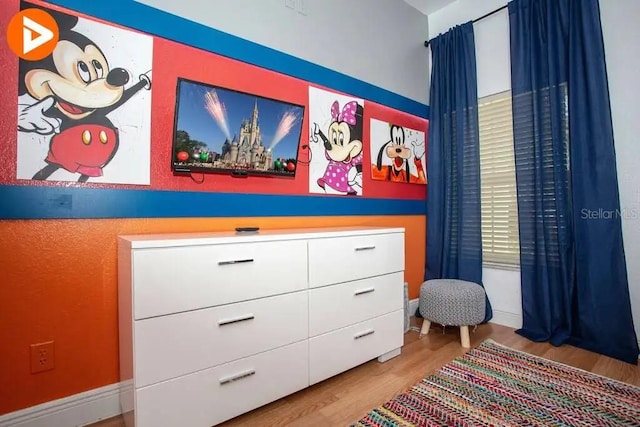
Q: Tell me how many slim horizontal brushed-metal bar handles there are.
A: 6